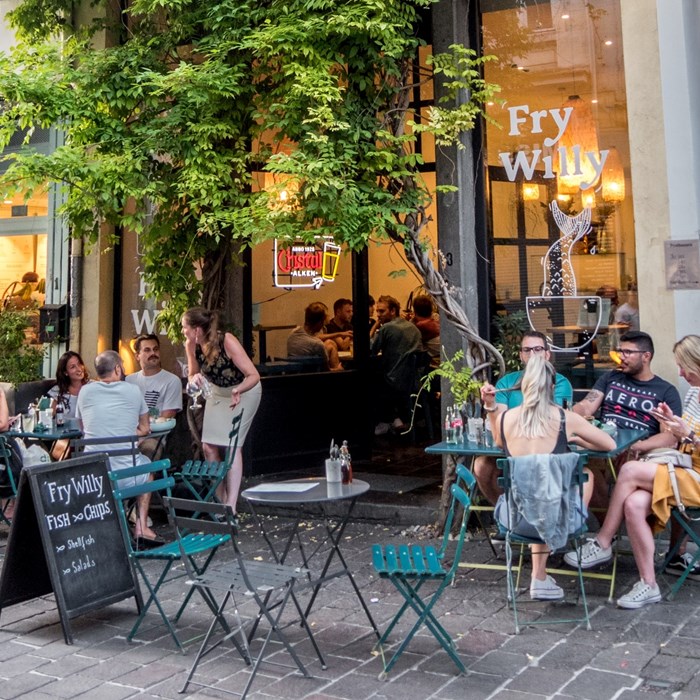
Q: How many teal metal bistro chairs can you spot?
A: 6